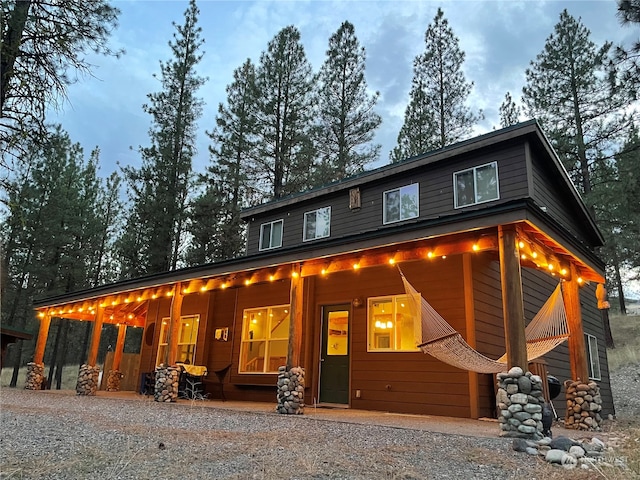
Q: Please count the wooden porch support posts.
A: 7